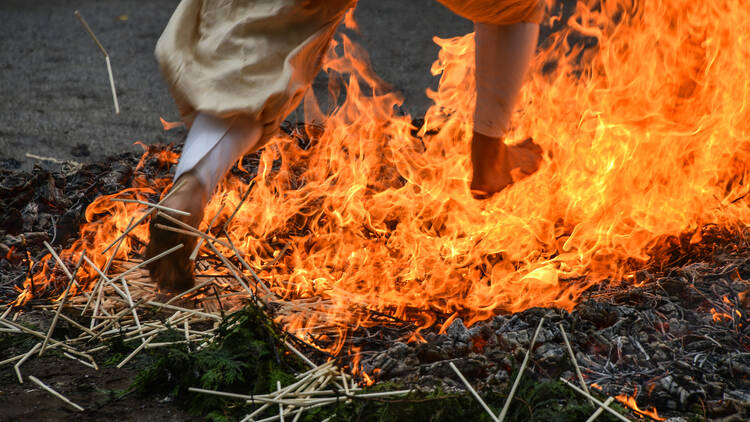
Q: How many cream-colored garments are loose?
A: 1